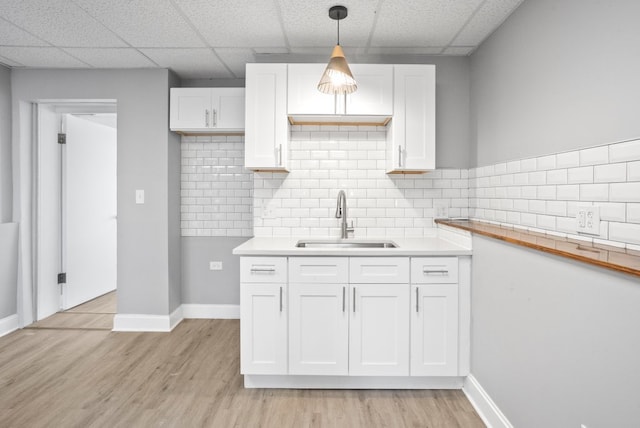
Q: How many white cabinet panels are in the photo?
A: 14